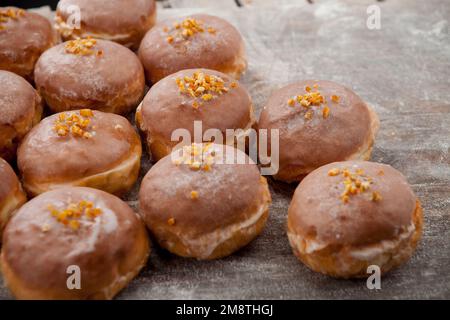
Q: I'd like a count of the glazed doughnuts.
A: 12